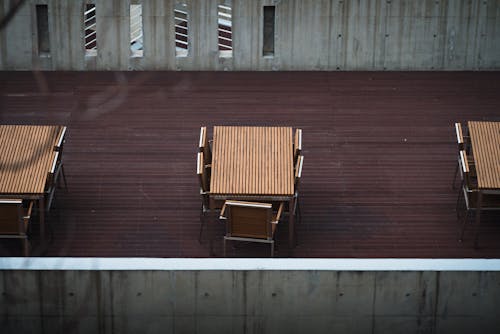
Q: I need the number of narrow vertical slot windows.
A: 6